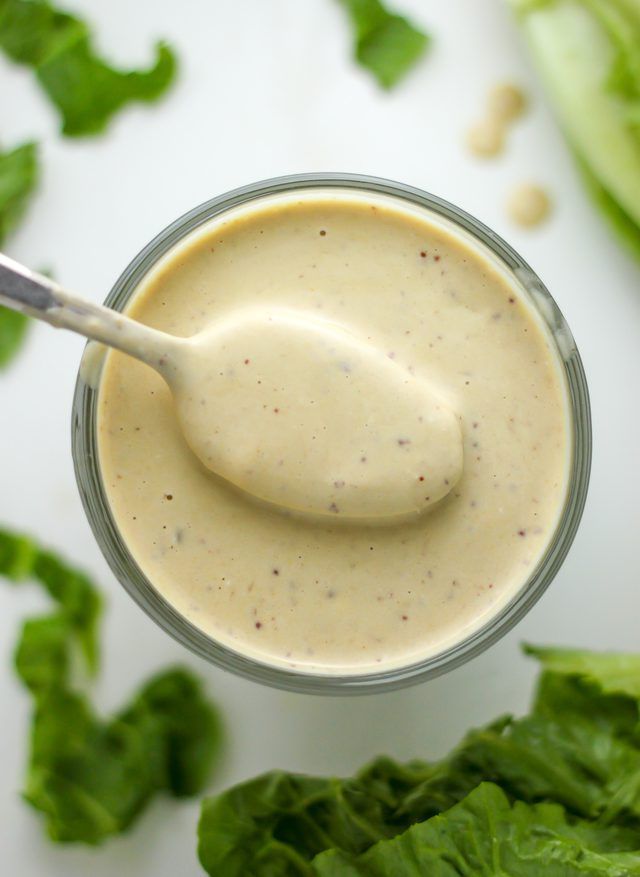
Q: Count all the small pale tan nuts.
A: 3